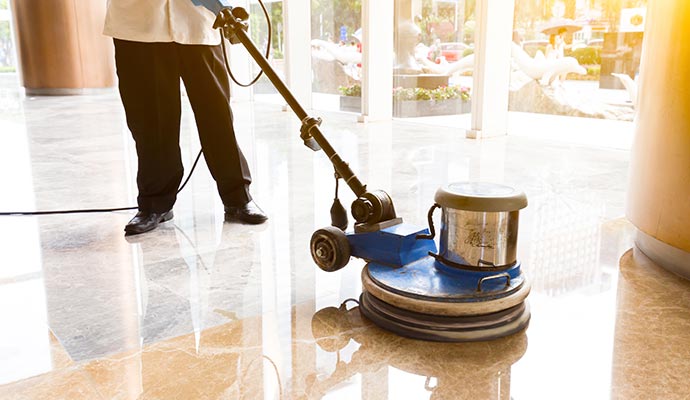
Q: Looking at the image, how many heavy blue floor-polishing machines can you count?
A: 1